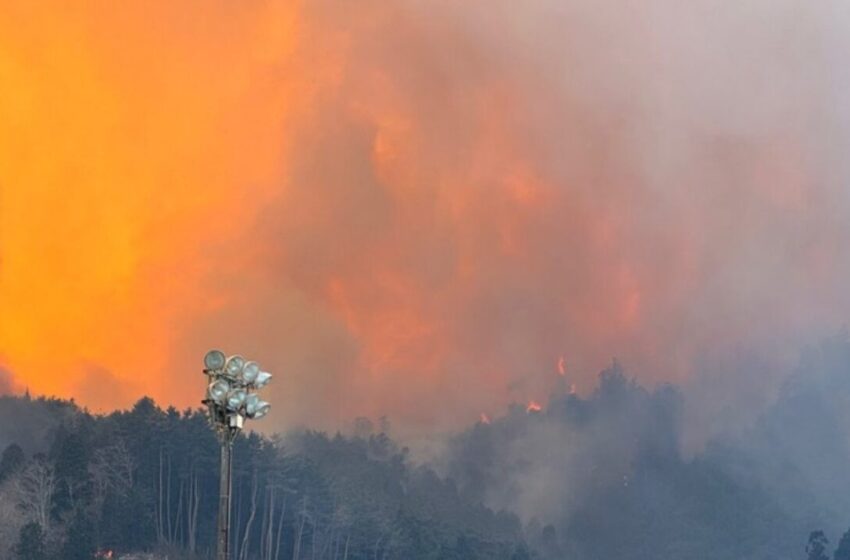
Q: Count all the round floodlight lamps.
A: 8